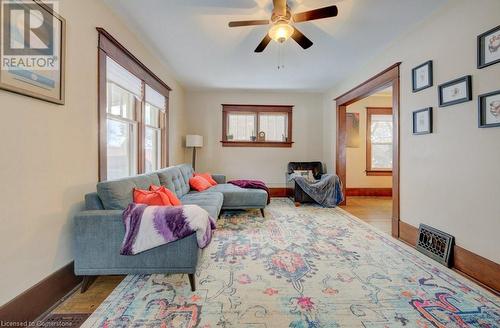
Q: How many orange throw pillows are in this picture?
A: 4